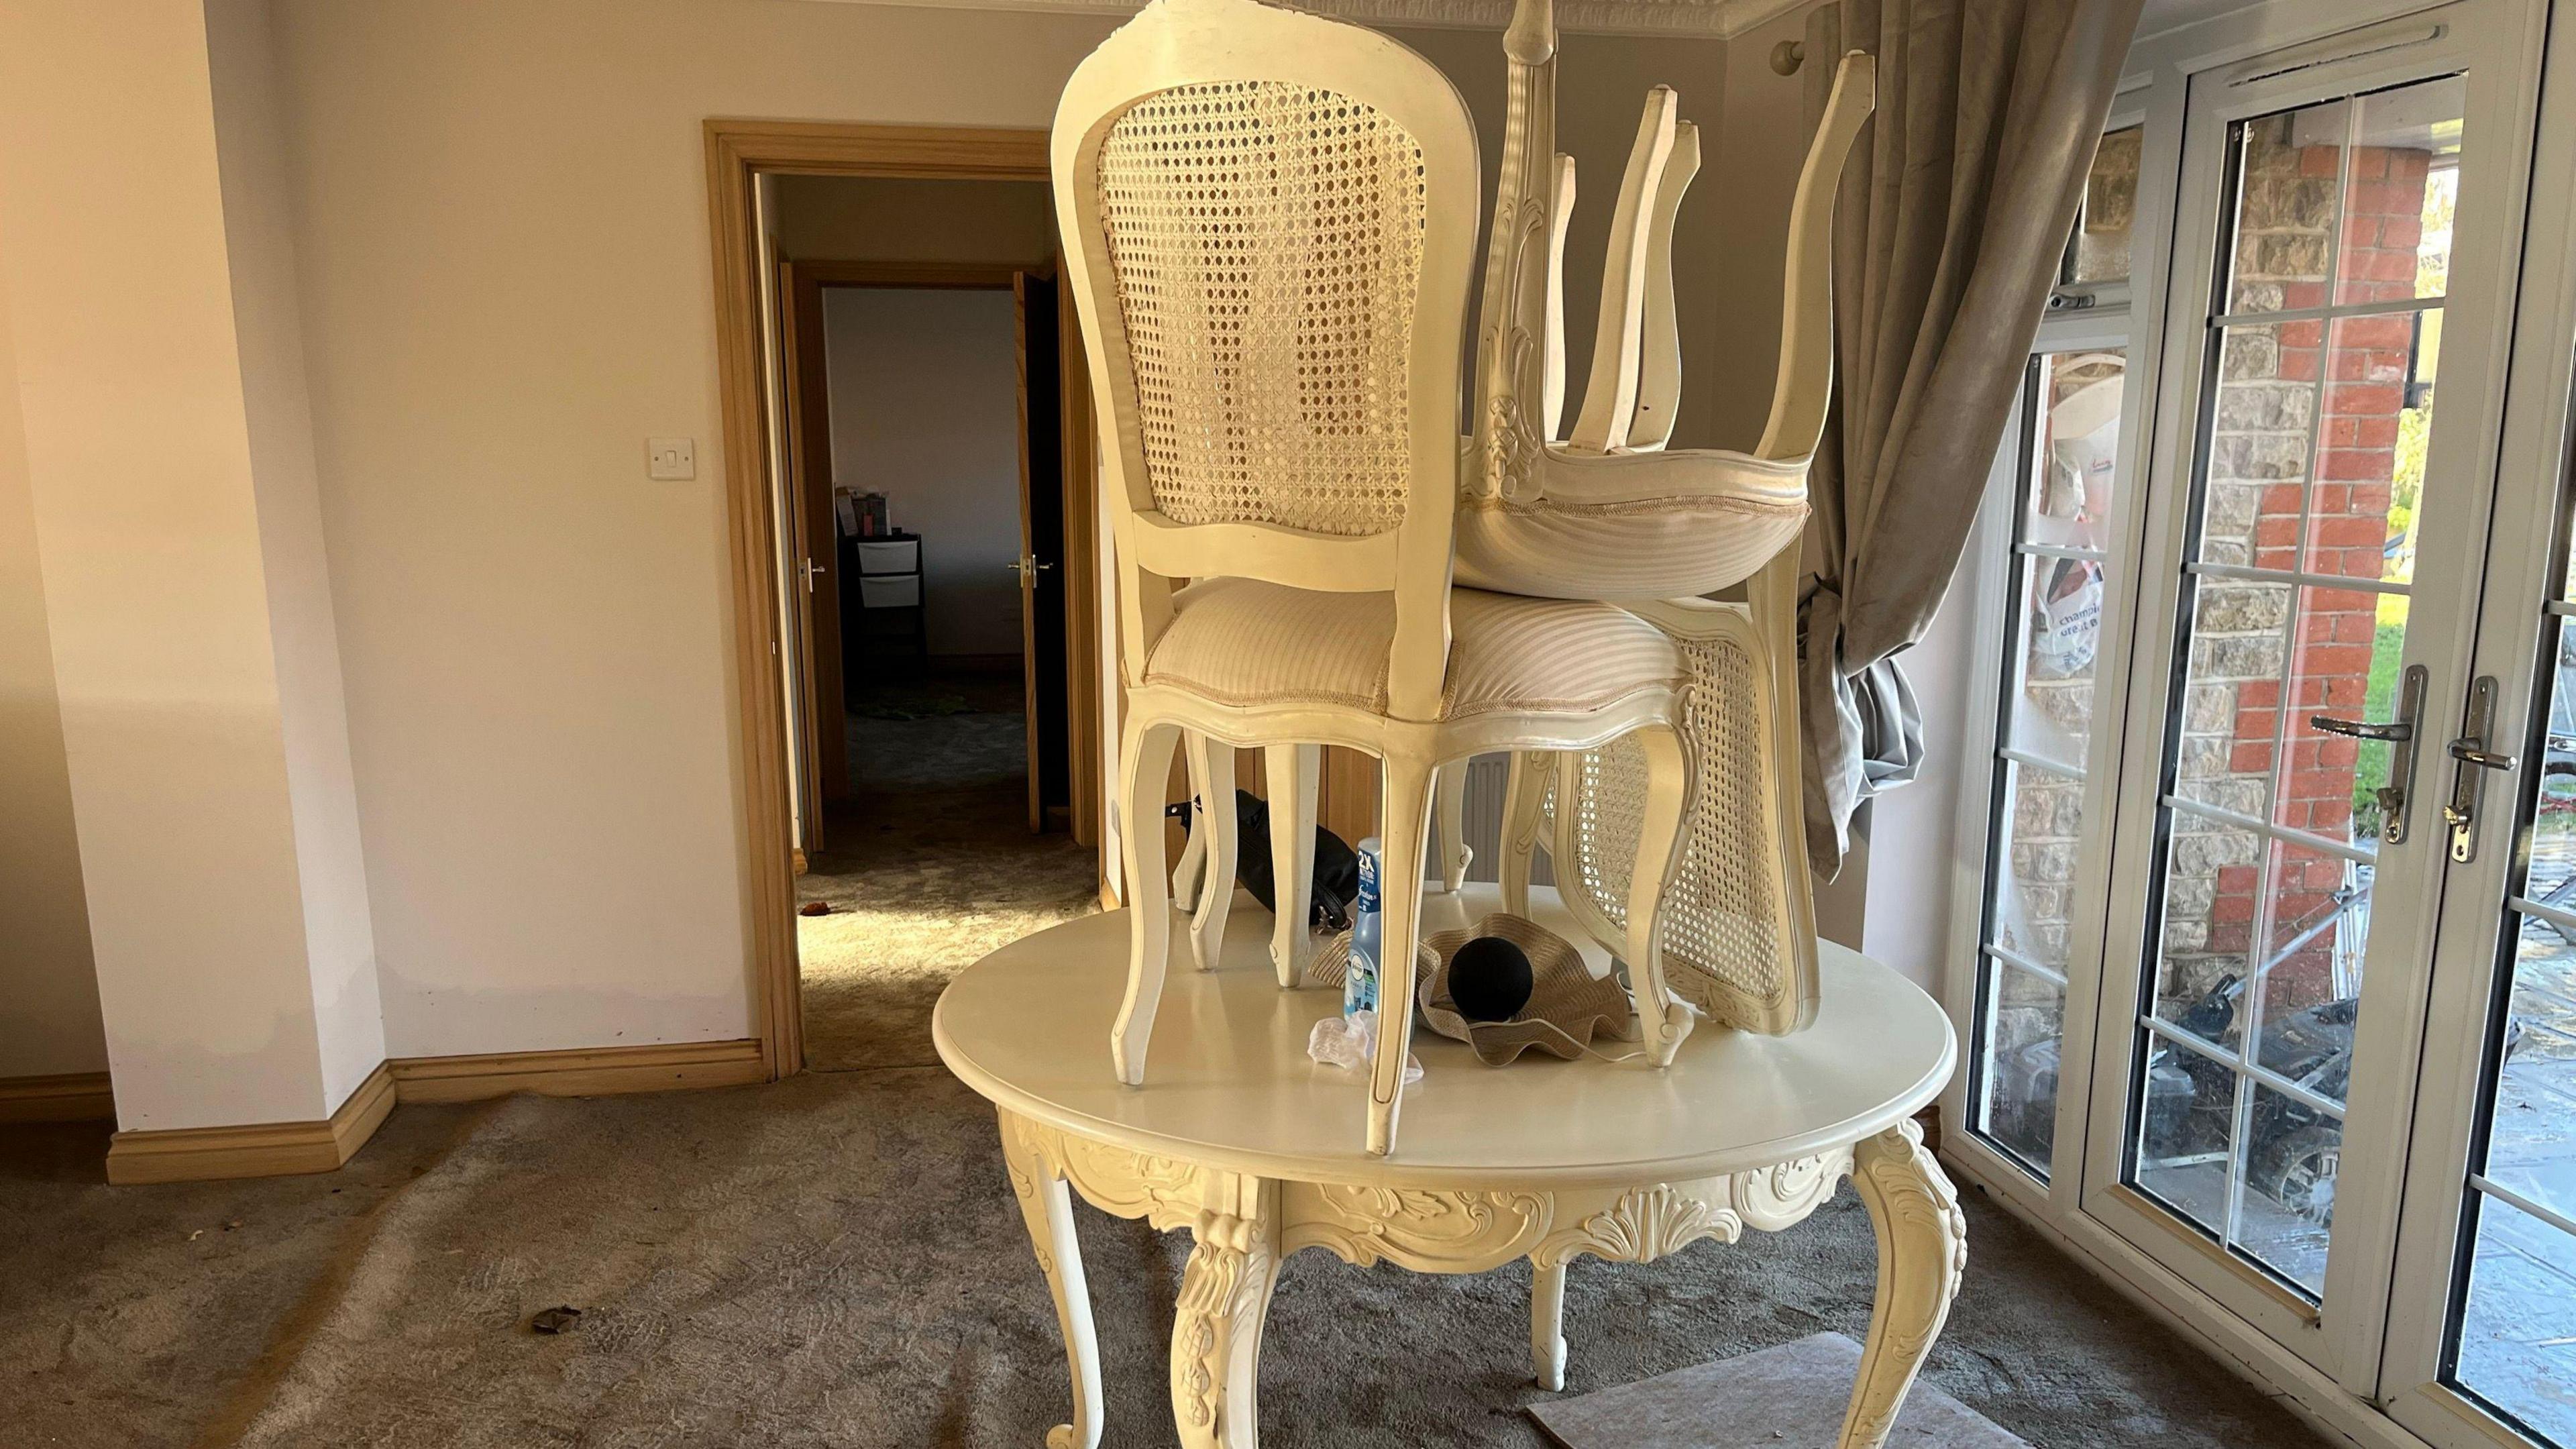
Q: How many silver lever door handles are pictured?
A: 5